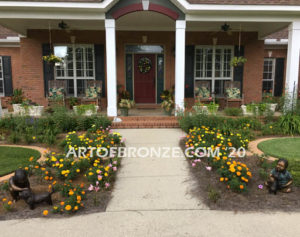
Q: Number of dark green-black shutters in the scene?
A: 6